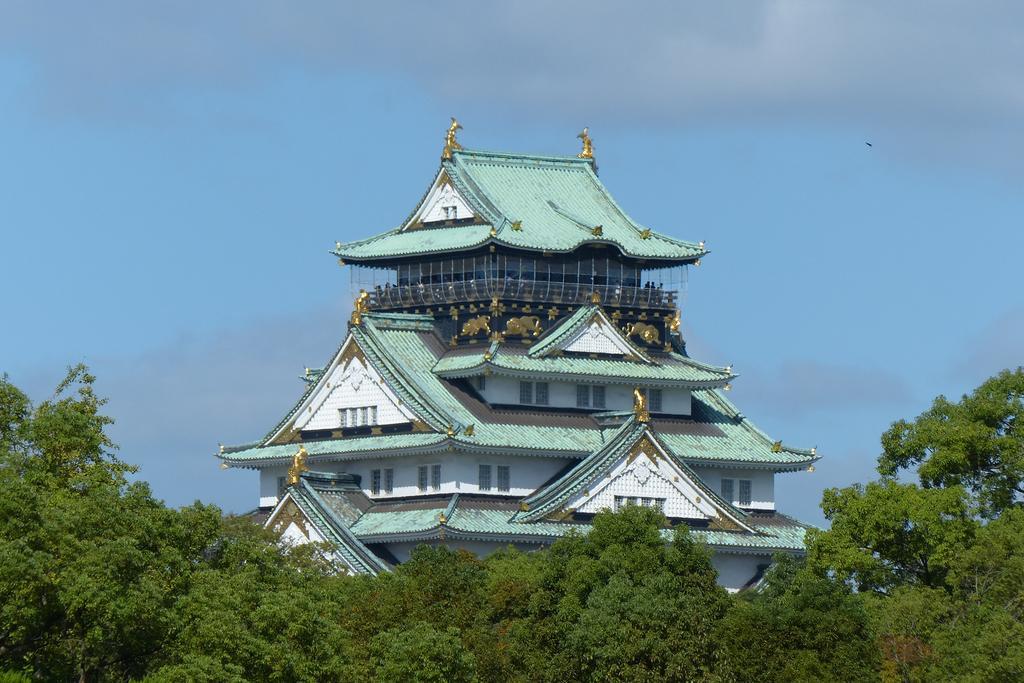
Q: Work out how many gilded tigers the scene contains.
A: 3